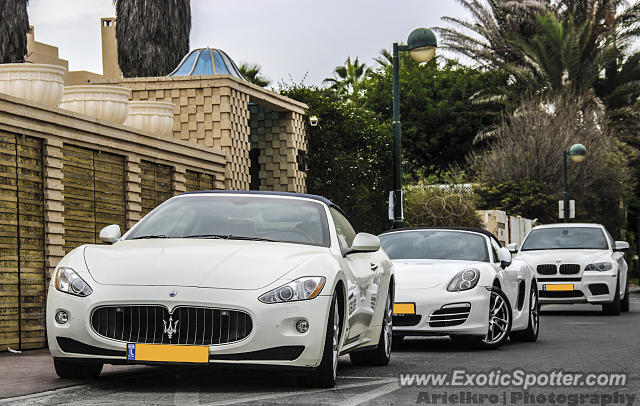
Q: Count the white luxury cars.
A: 3